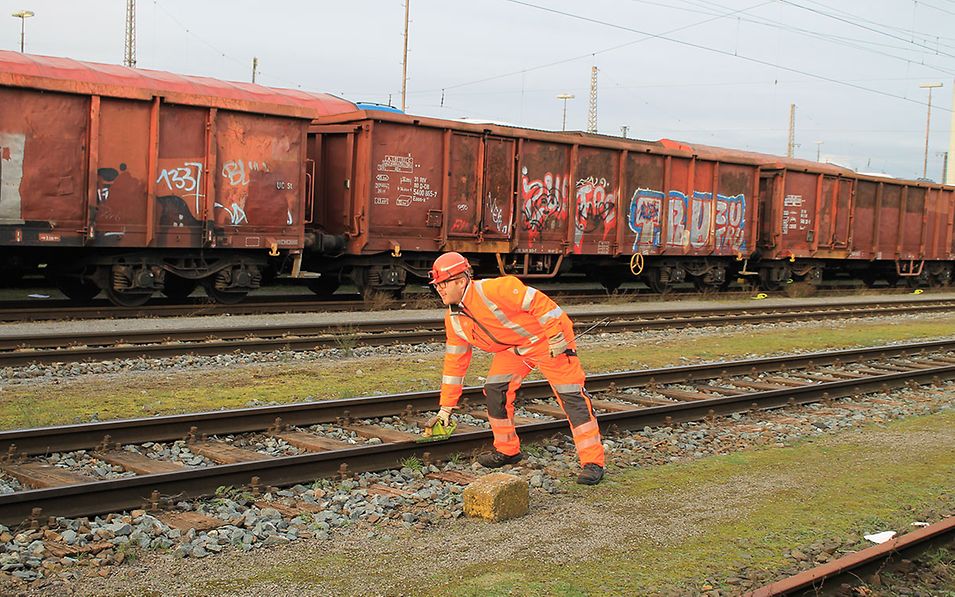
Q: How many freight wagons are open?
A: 0